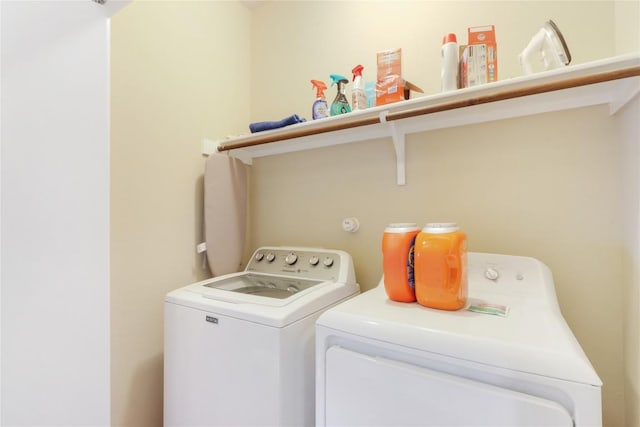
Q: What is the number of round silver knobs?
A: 5